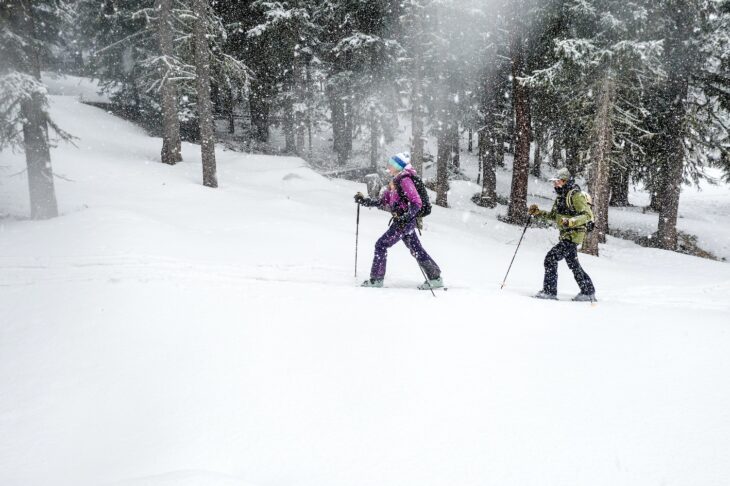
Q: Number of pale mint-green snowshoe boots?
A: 2